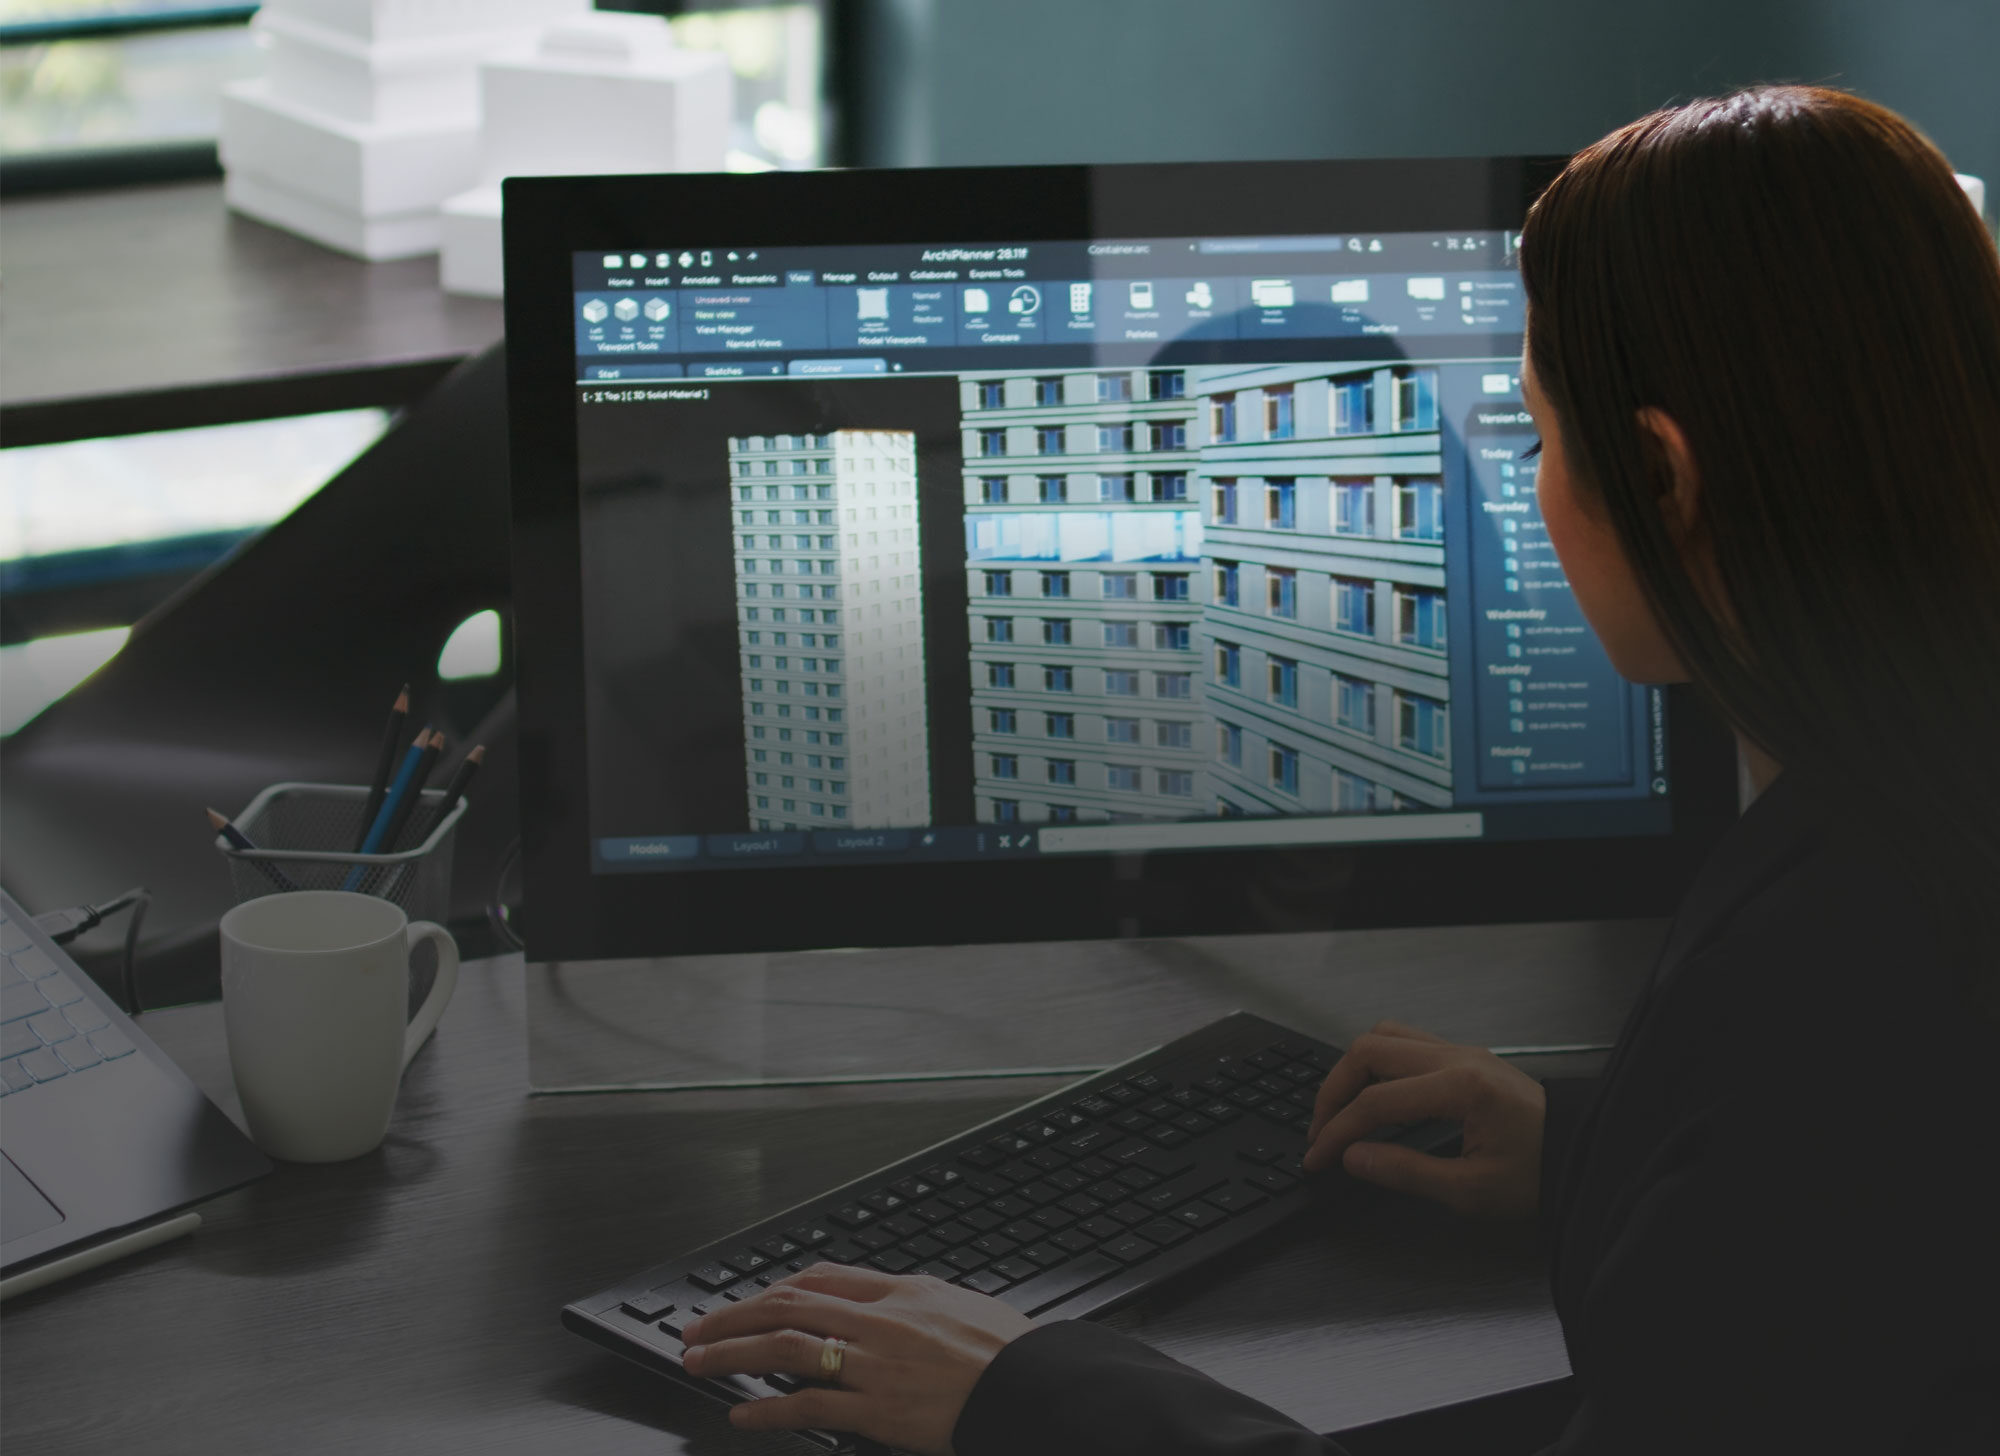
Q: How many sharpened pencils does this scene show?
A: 5